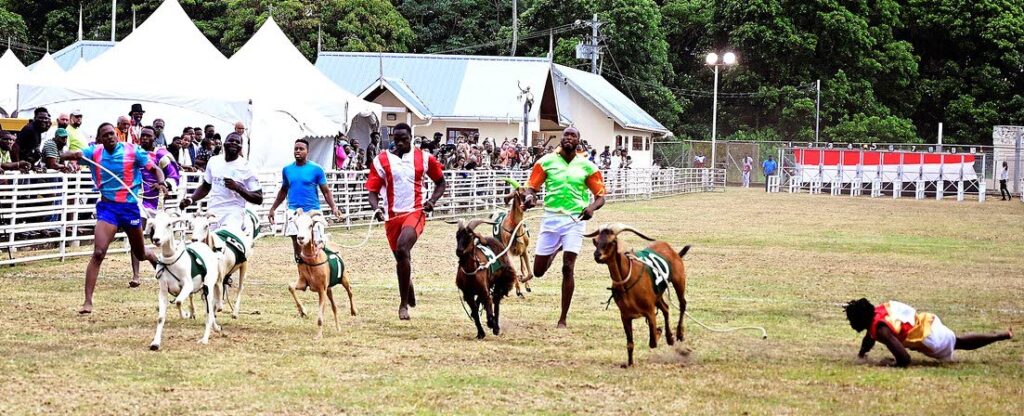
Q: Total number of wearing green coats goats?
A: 6